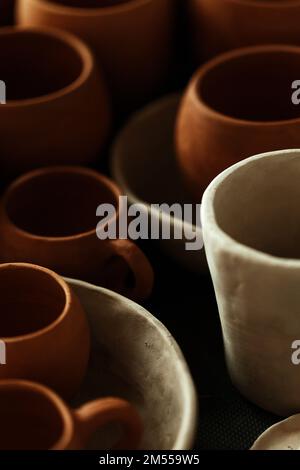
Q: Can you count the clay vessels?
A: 11